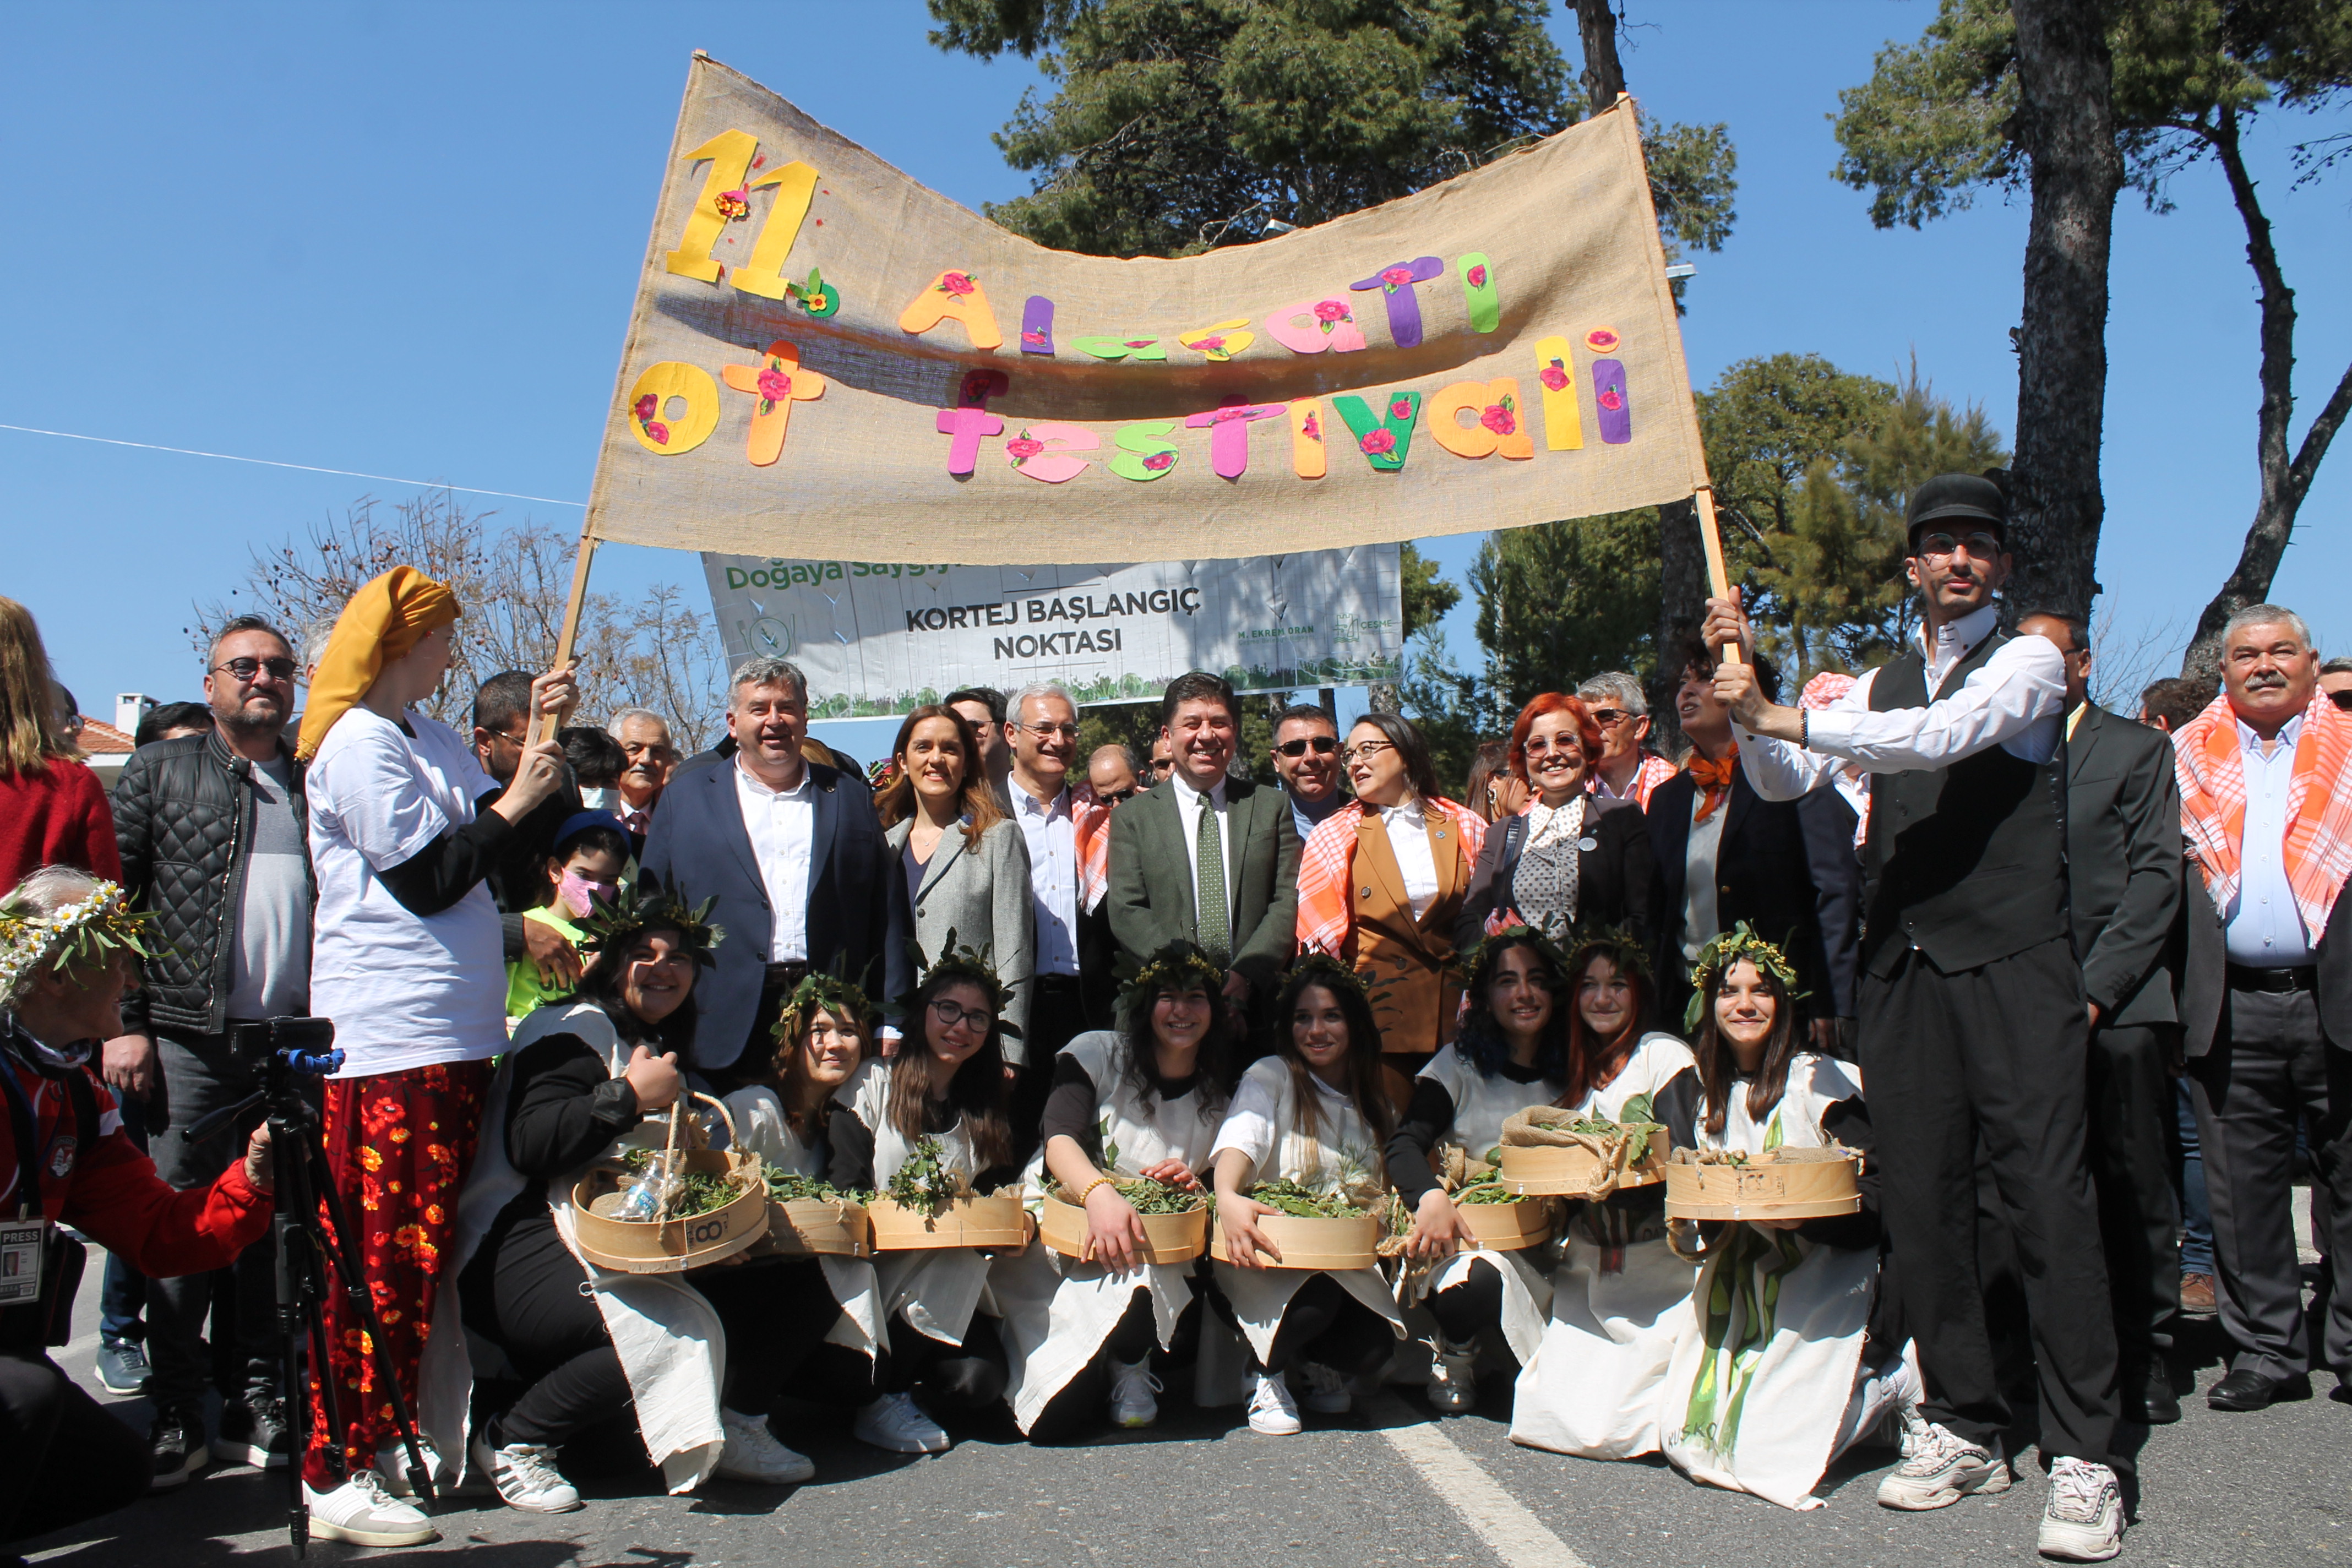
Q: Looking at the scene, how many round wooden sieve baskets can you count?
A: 8